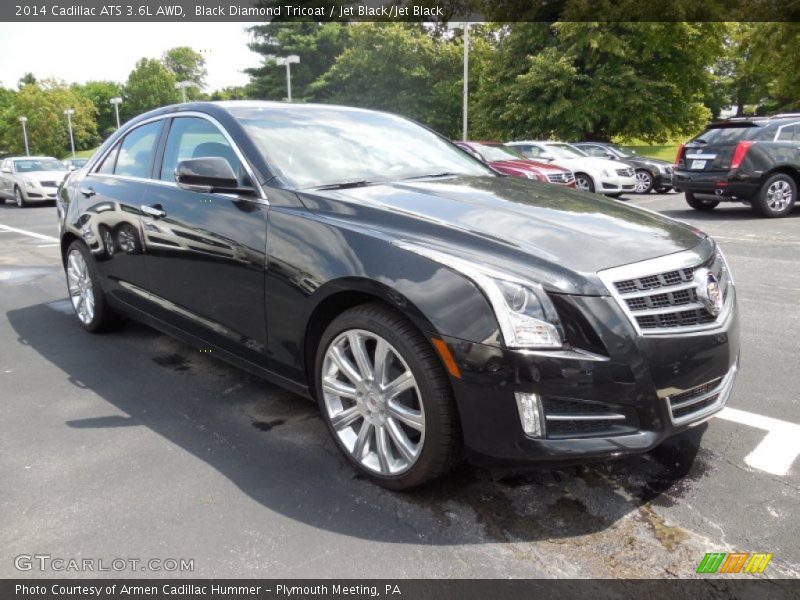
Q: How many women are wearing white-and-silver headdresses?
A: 0